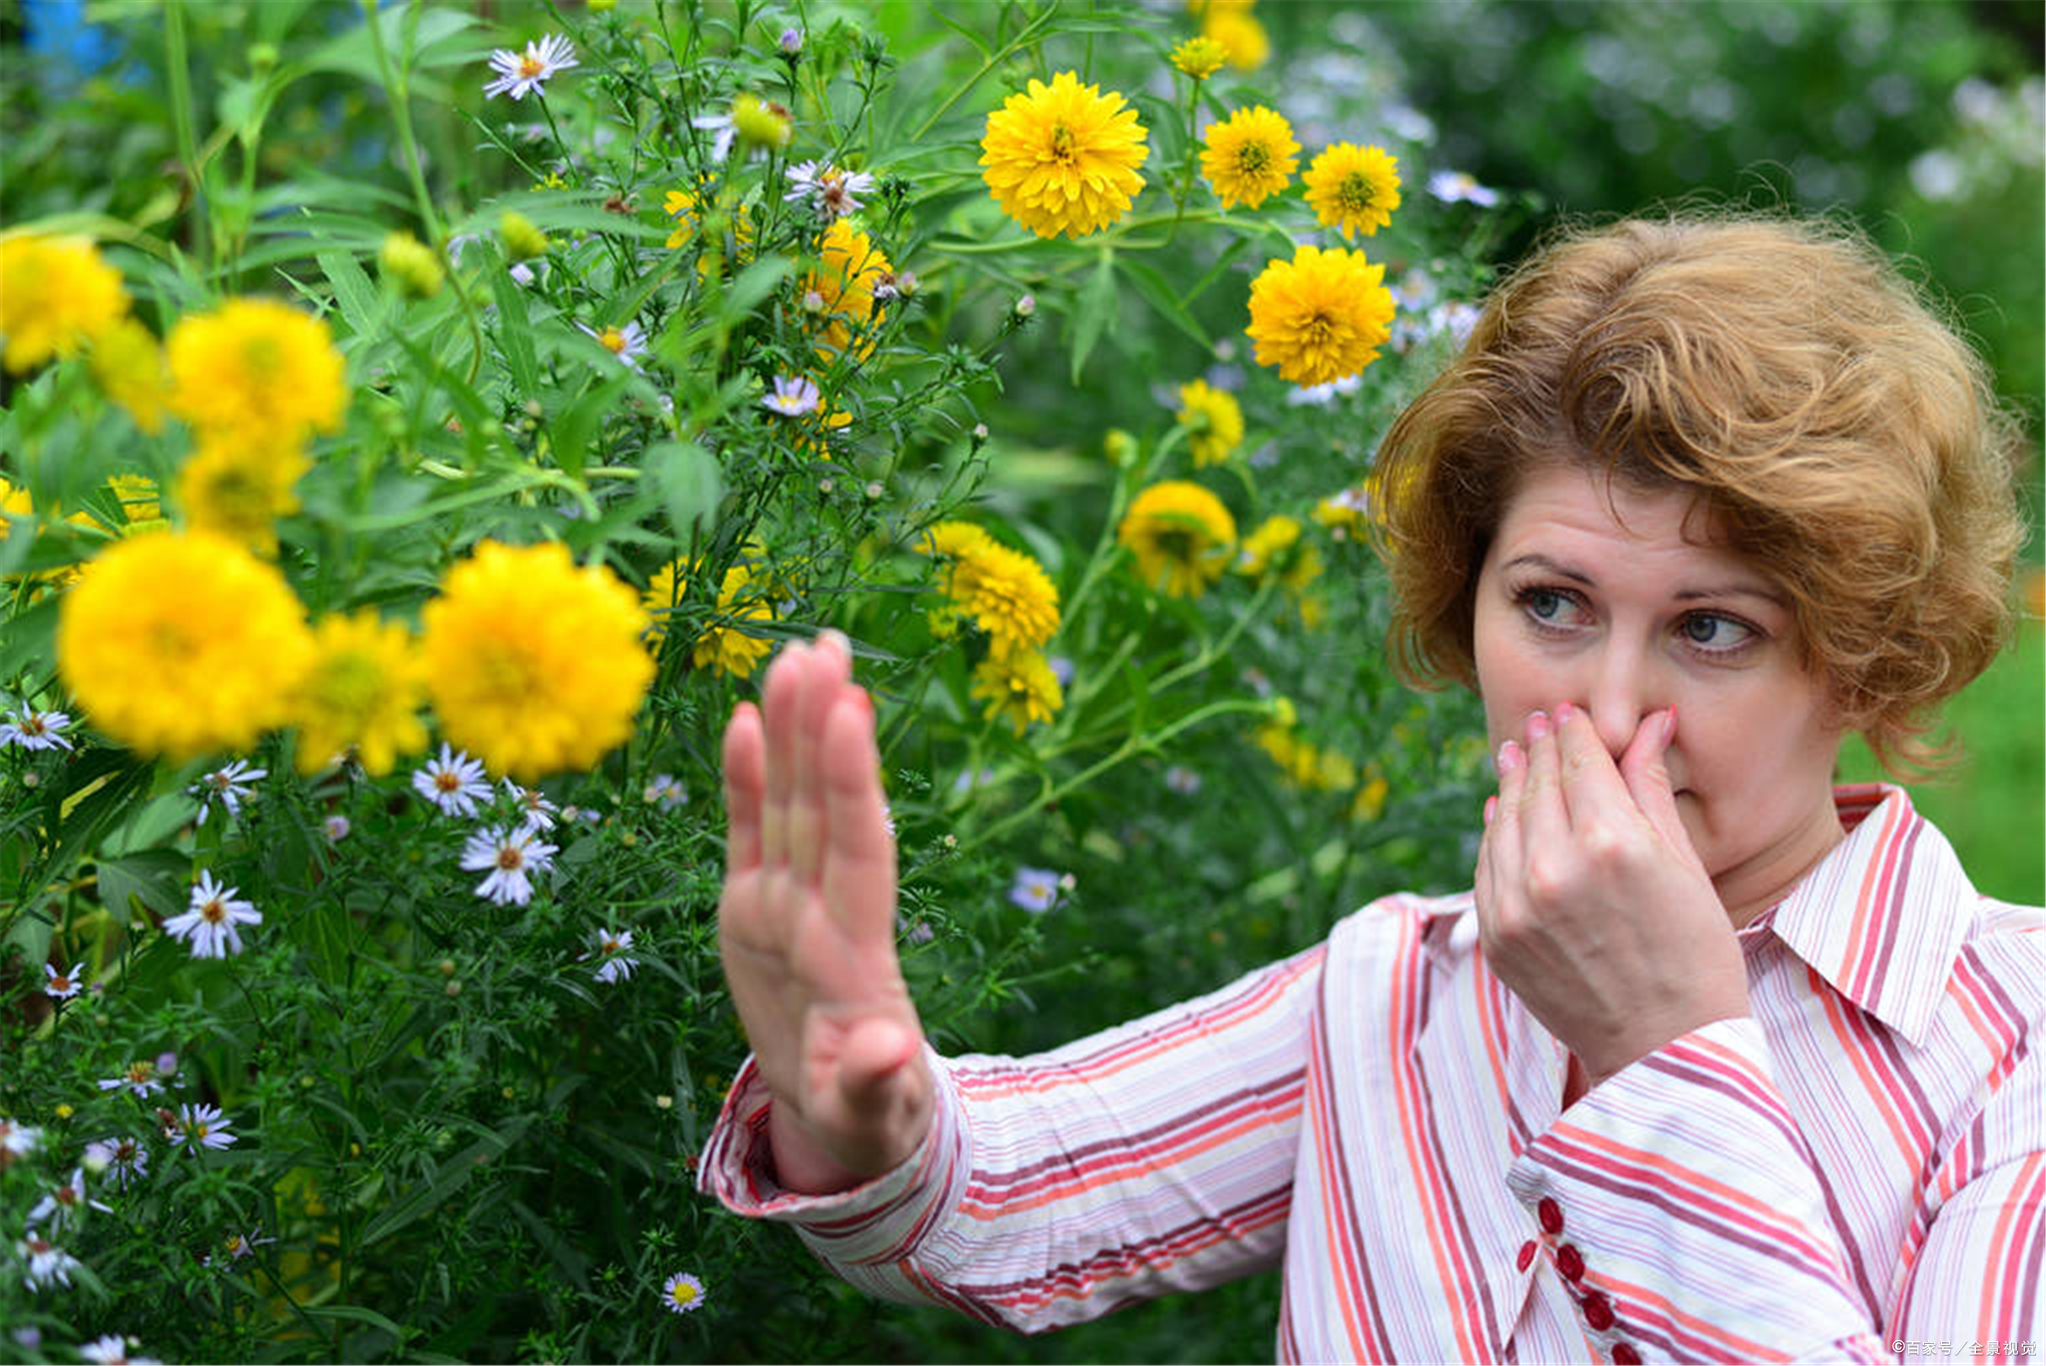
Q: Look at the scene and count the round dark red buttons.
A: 5